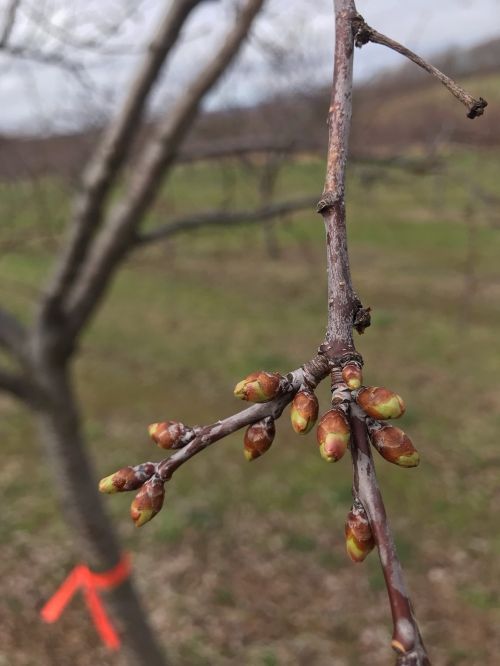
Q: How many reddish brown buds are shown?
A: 11